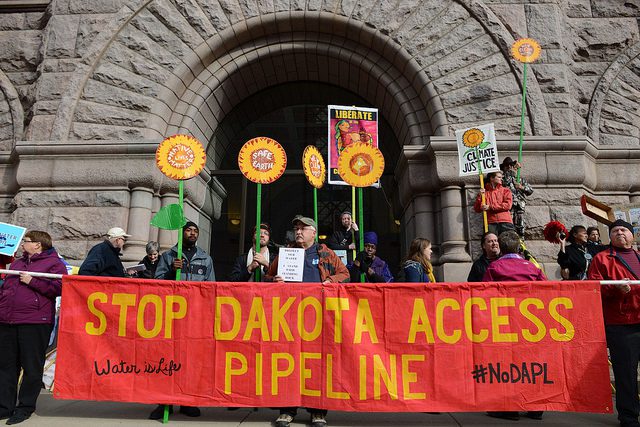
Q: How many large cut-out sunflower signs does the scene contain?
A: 5